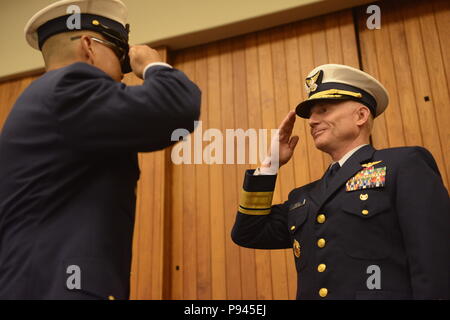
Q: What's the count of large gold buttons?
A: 4